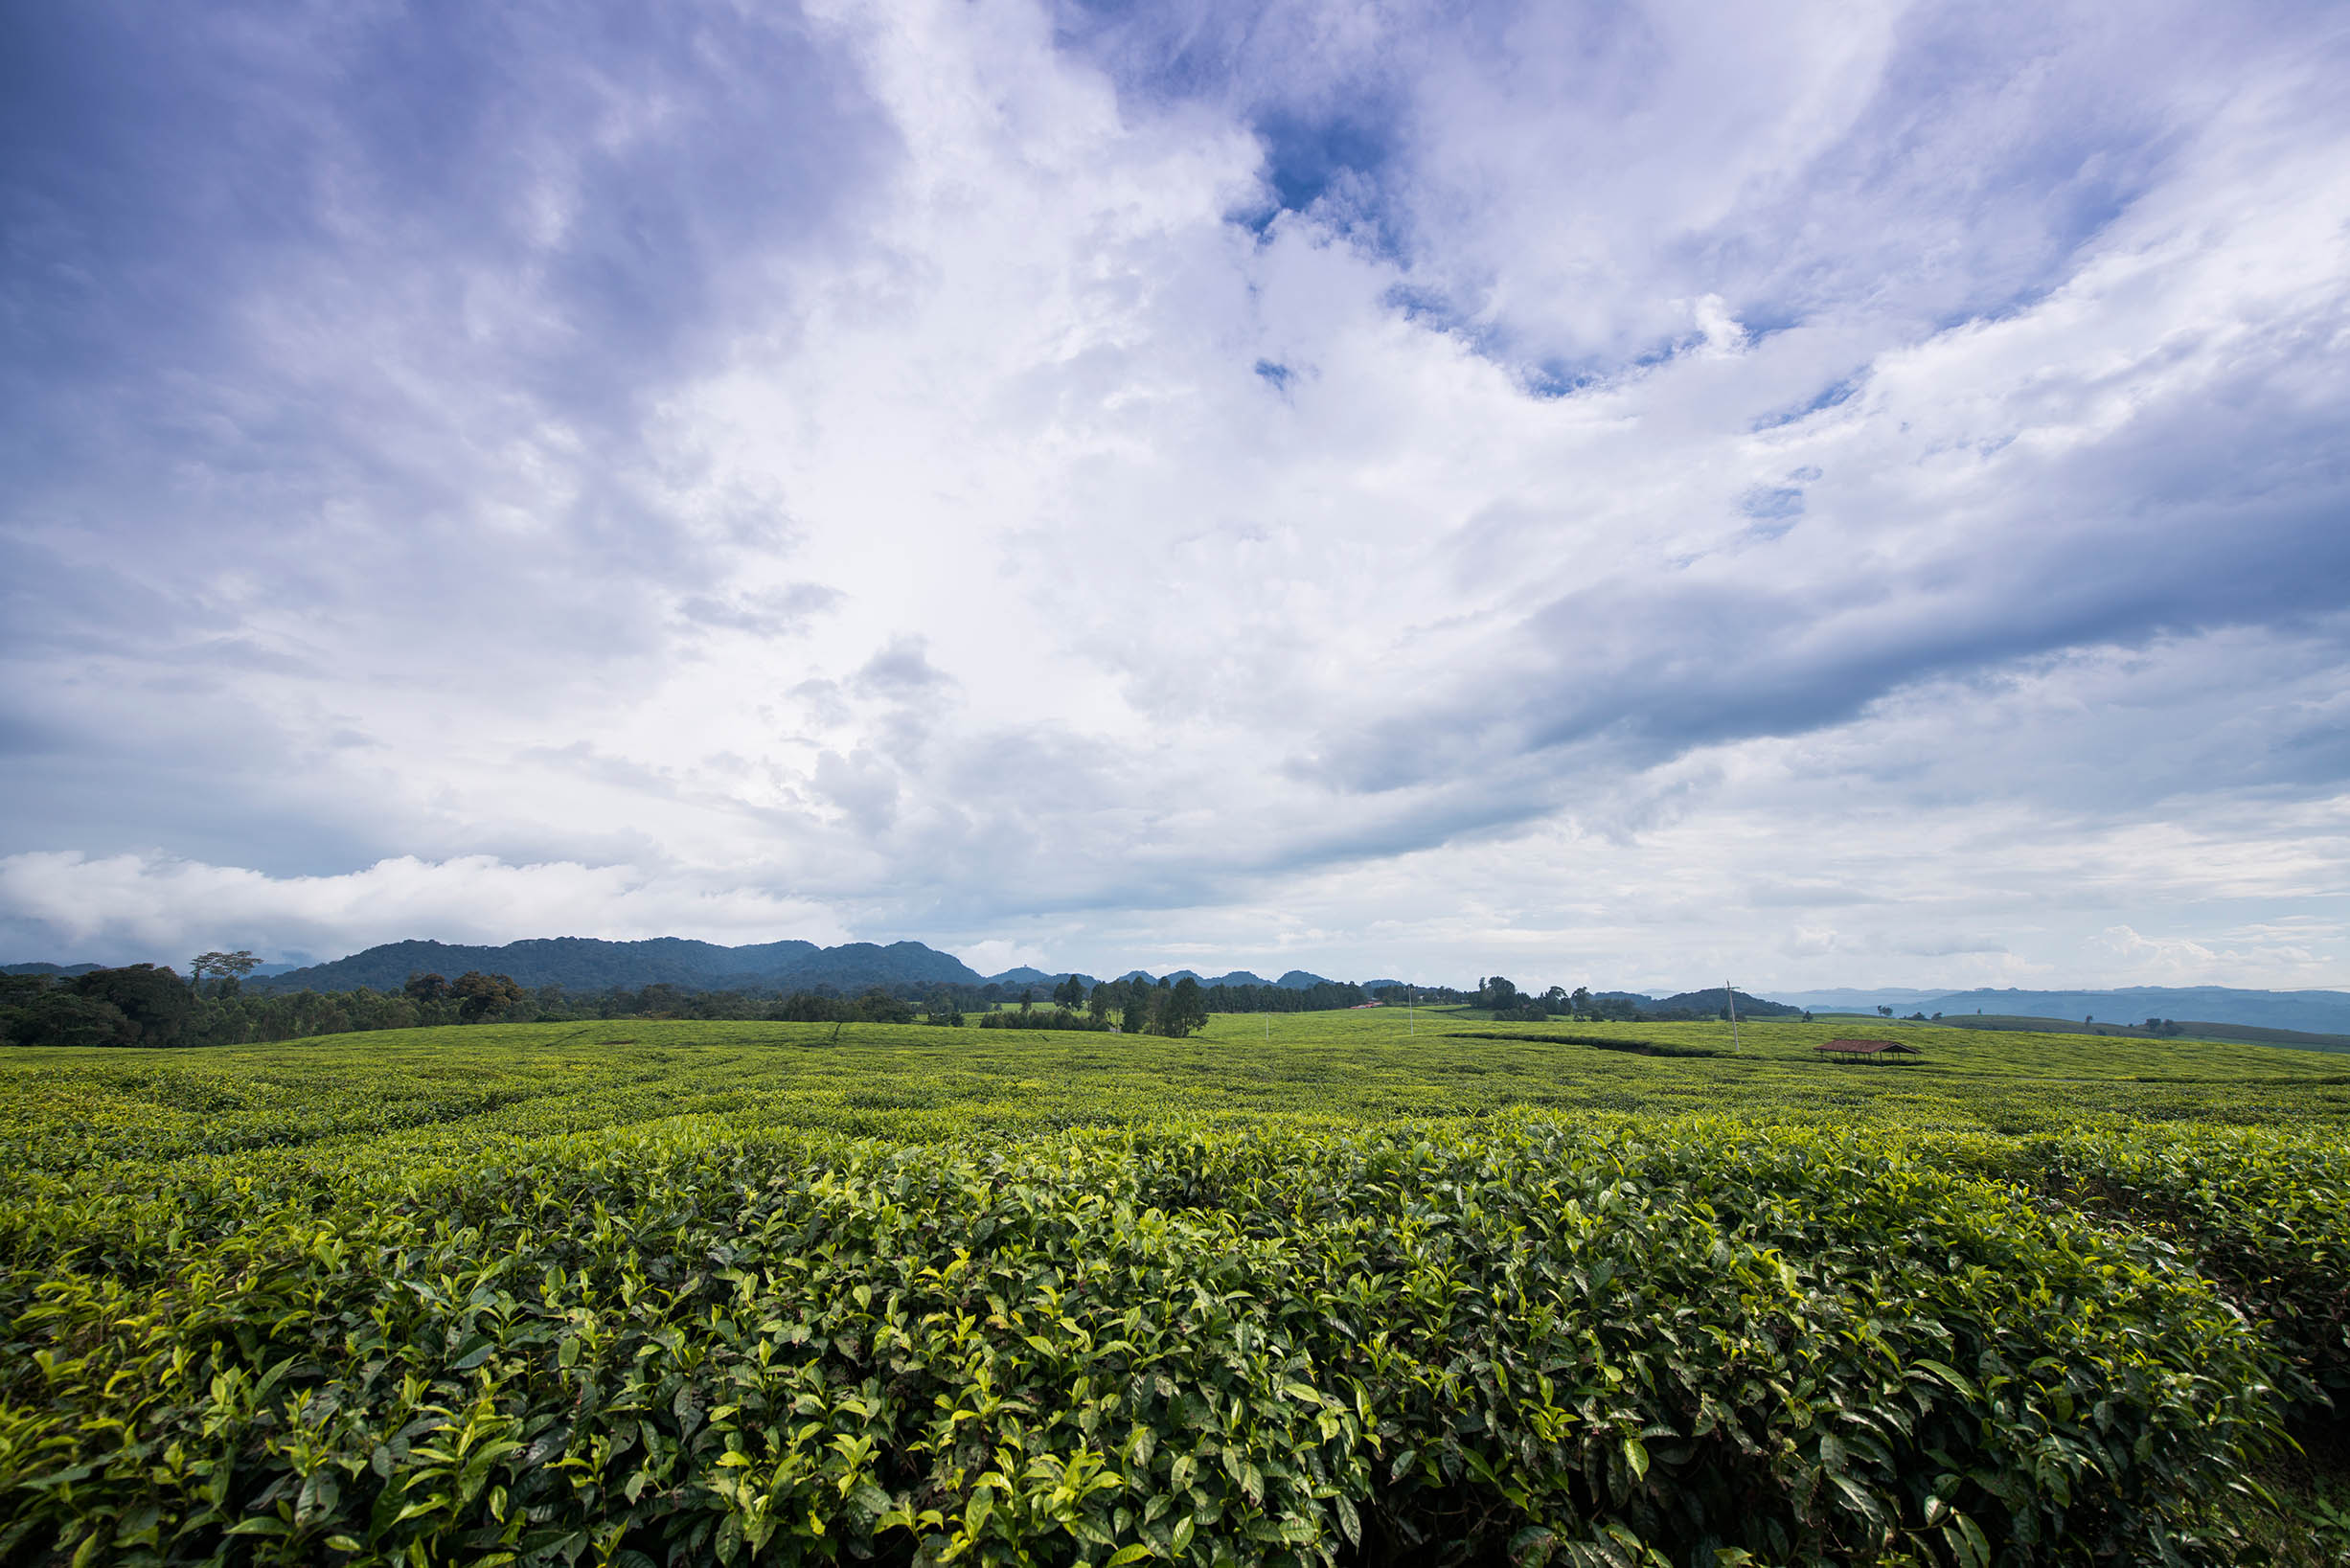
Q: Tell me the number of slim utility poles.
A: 3